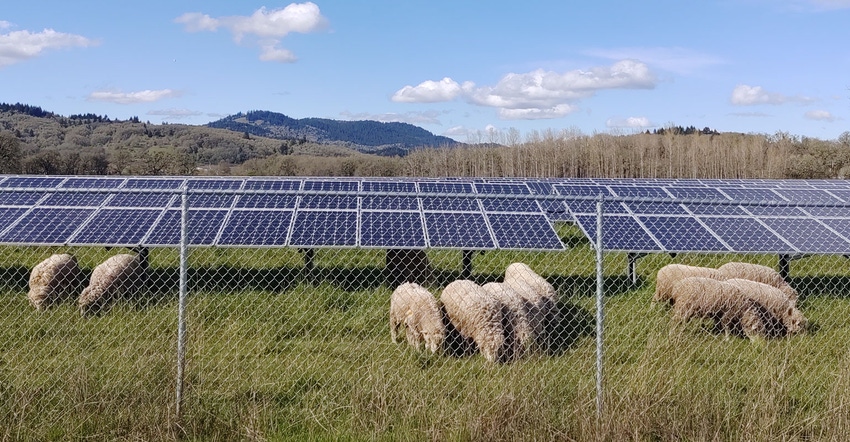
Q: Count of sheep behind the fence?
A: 10